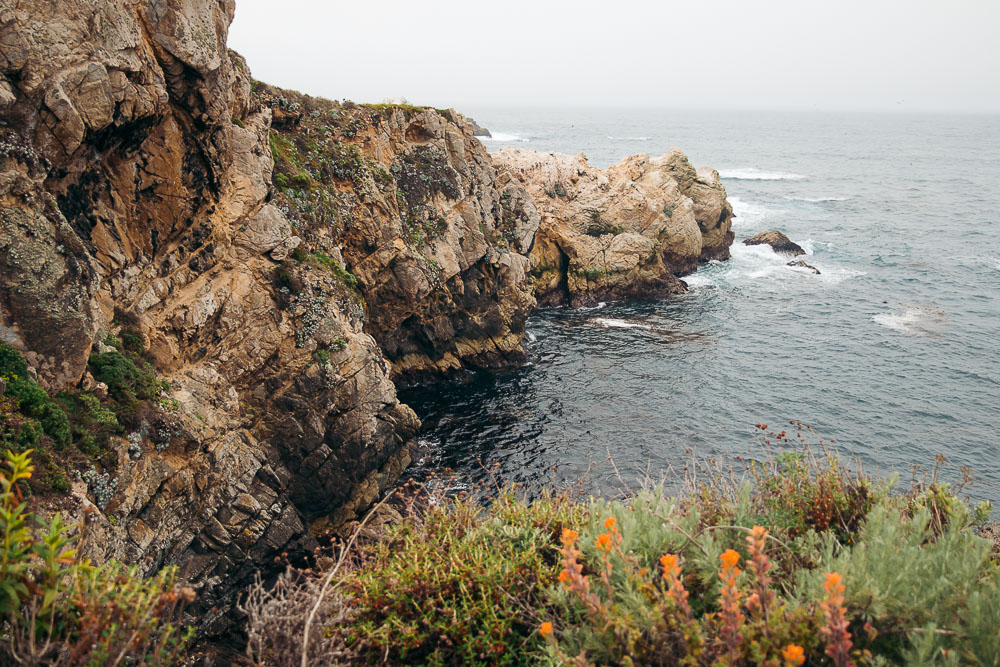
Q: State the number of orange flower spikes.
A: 9